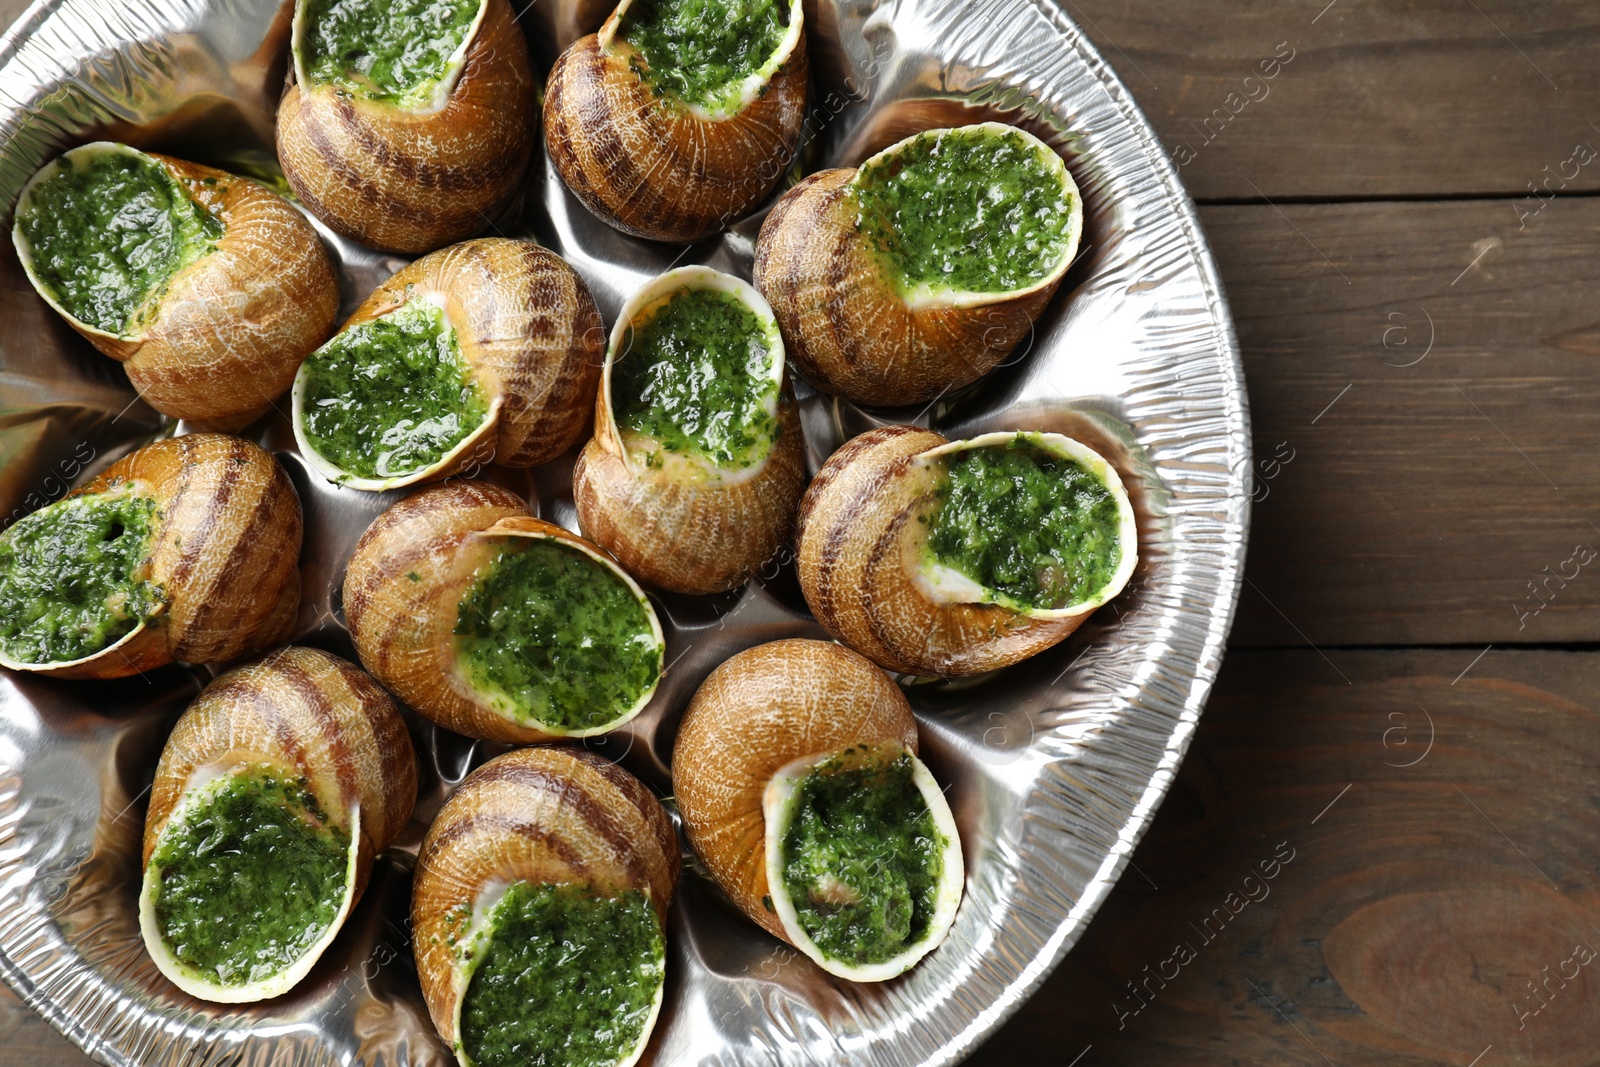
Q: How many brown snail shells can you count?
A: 12